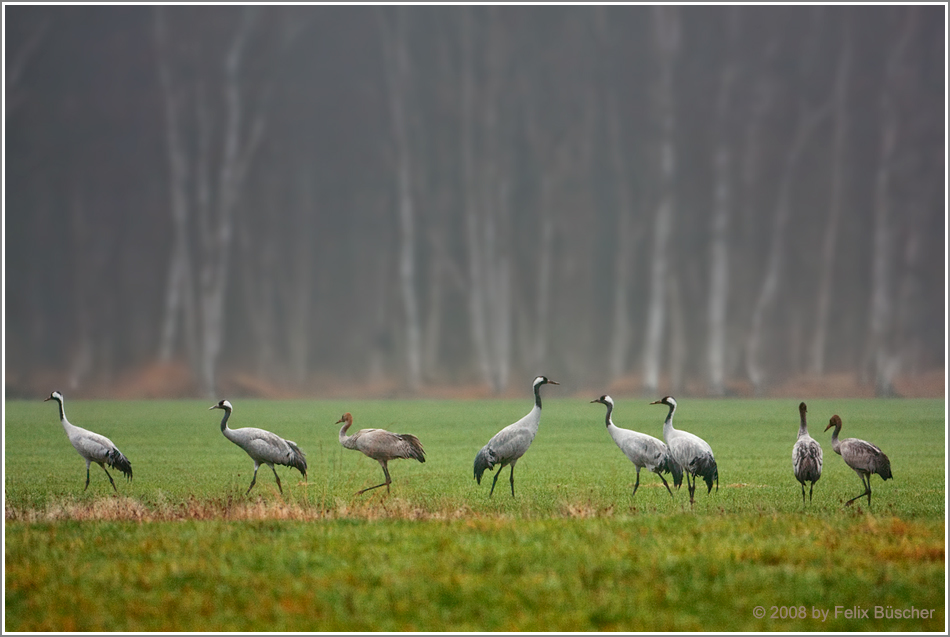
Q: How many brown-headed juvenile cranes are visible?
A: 3